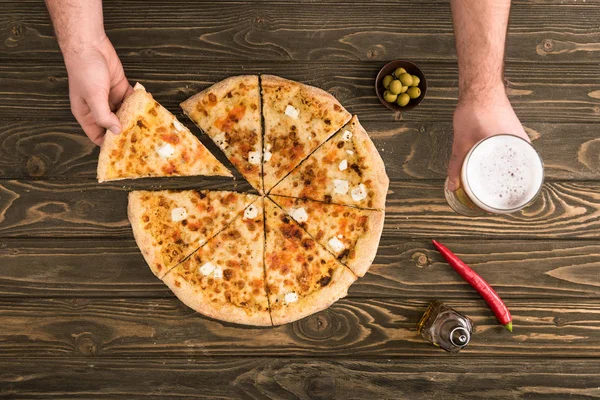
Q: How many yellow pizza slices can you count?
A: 8